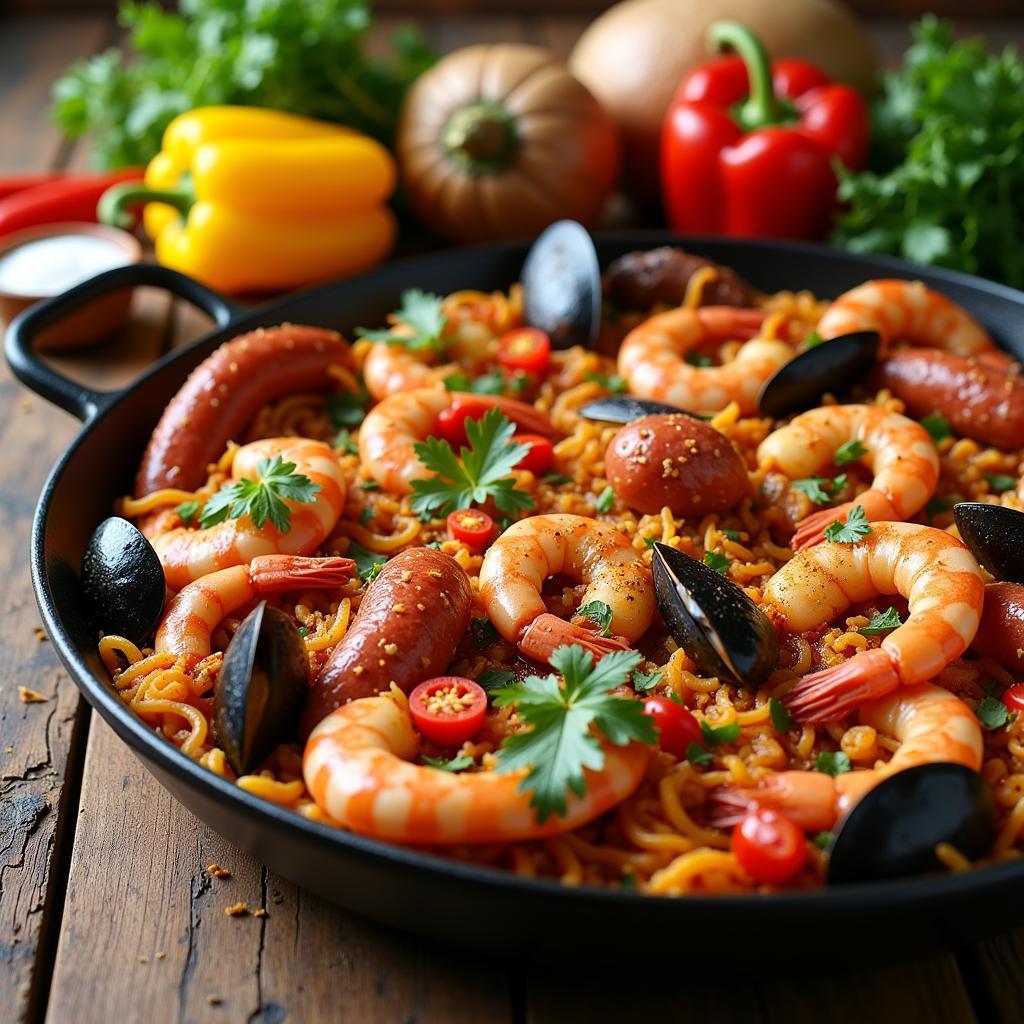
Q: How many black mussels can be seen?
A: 8